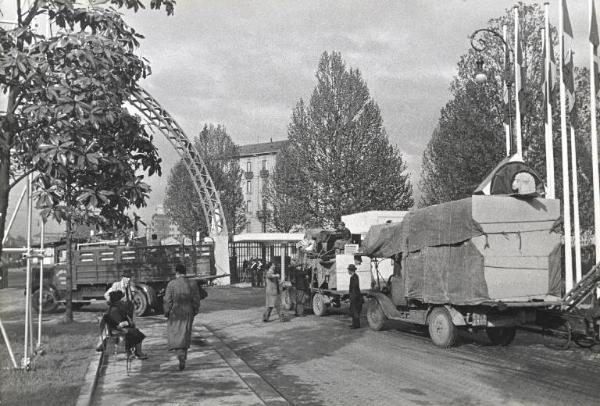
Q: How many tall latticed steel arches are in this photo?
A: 1